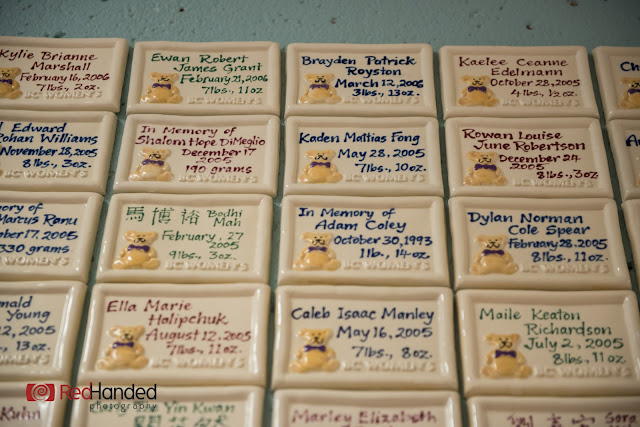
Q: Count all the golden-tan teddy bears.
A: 14